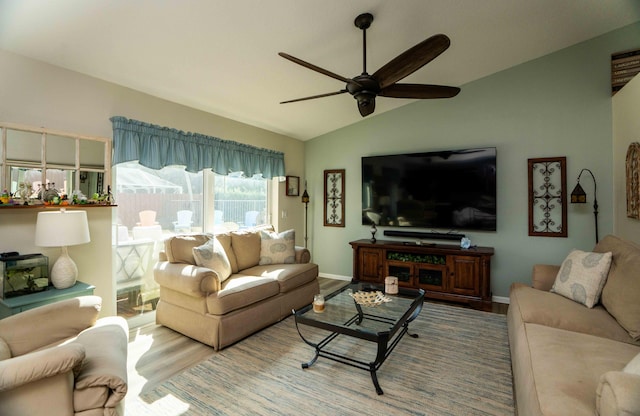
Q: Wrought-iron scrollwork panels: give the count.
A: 2